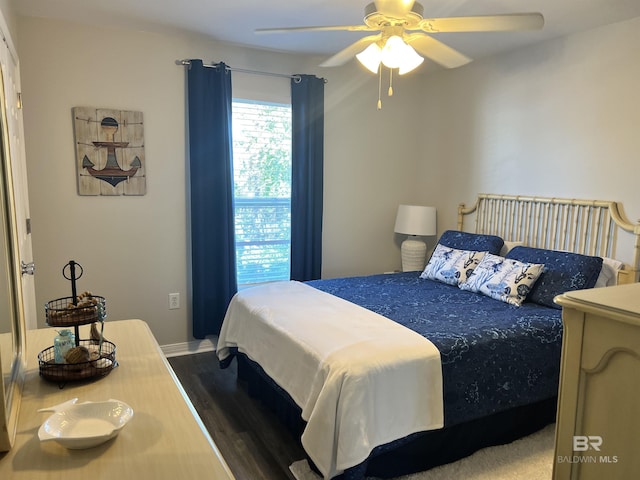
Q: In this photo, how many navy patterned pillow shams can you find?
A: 2